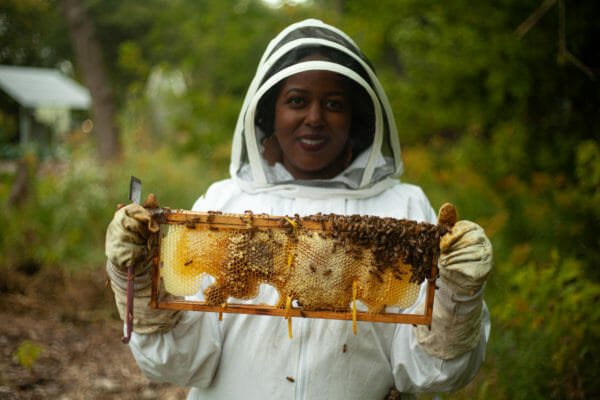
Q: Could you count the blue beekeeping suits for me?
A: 0